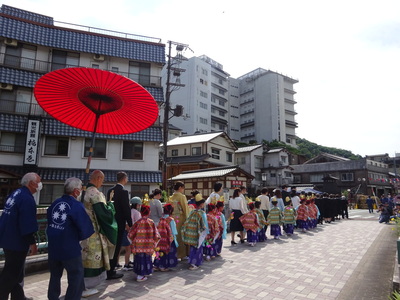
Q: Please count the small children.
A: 12